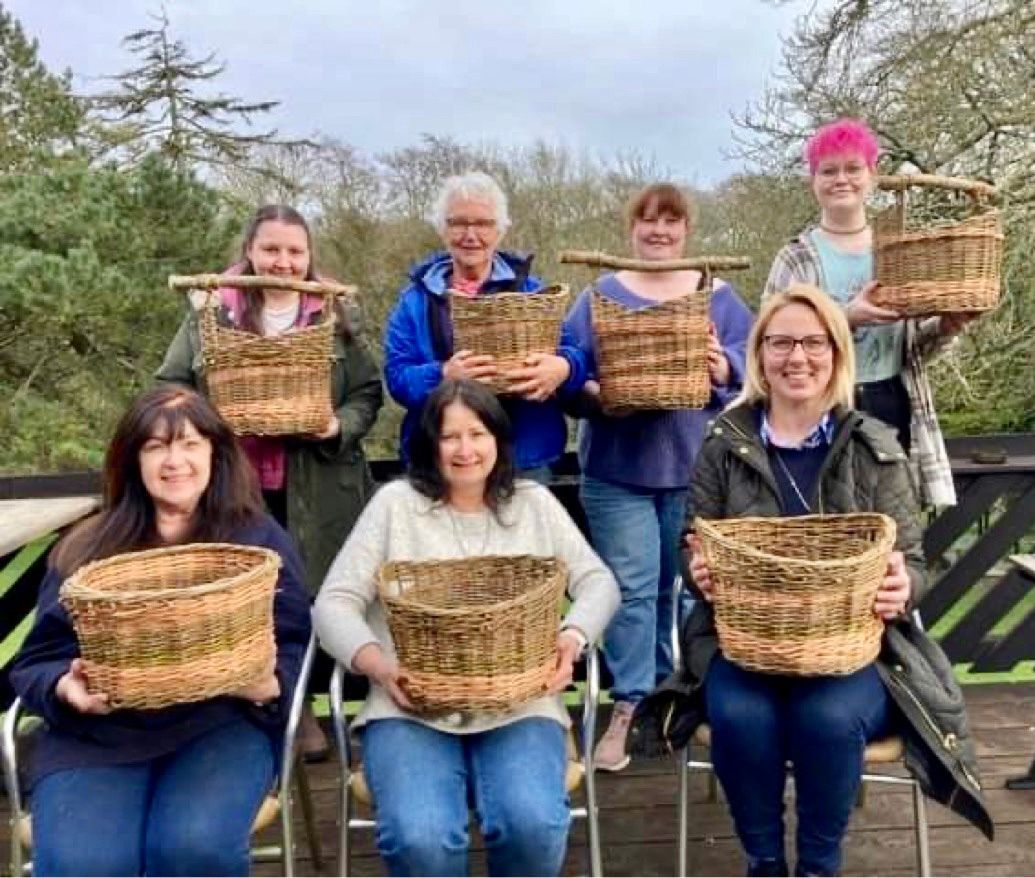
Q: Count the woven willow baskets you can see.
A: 7